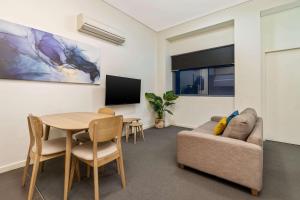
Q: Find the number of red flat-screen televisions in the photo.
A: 0